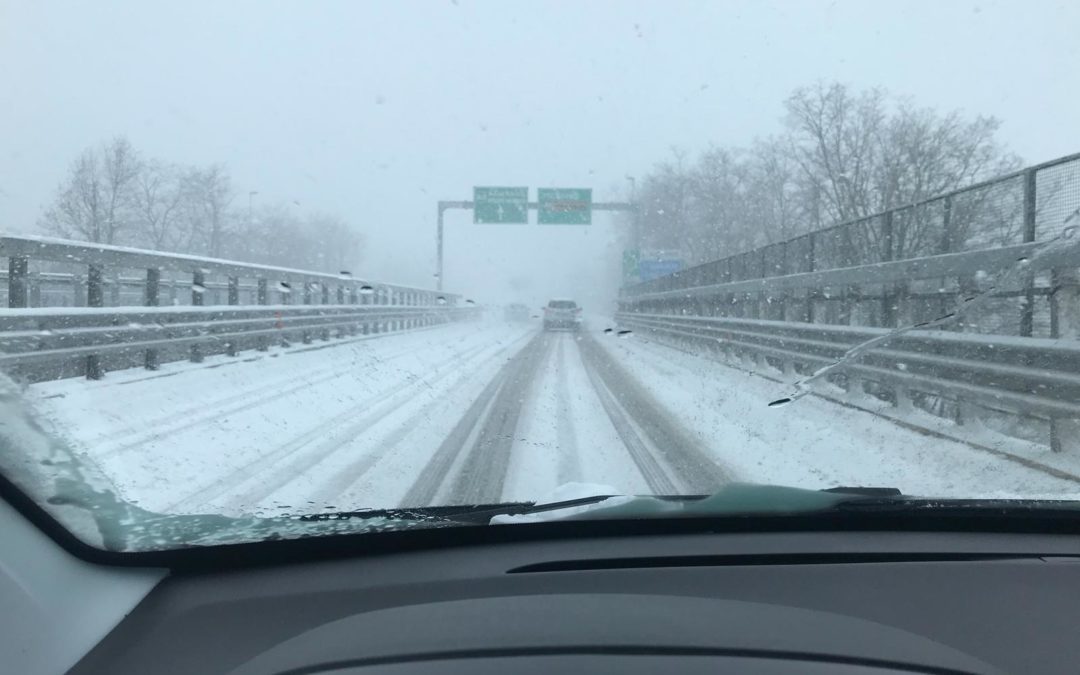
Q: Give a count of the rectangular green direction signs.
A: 2